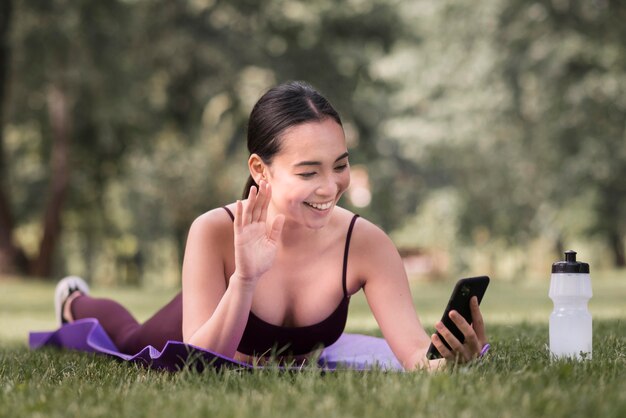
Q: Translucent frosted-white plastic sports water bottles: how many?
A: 1